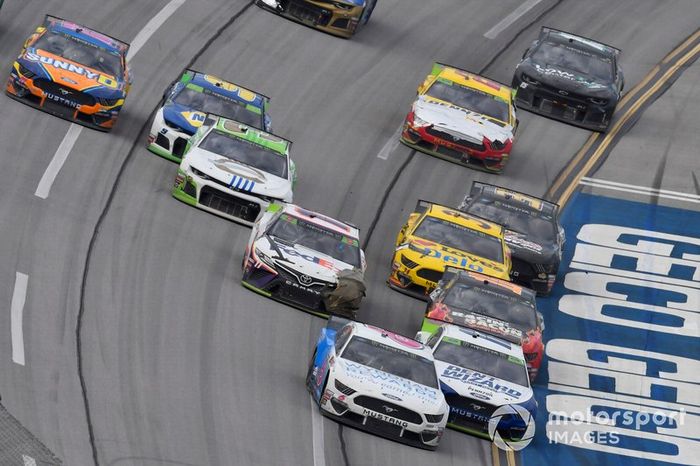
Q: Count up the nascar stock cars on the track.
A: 12